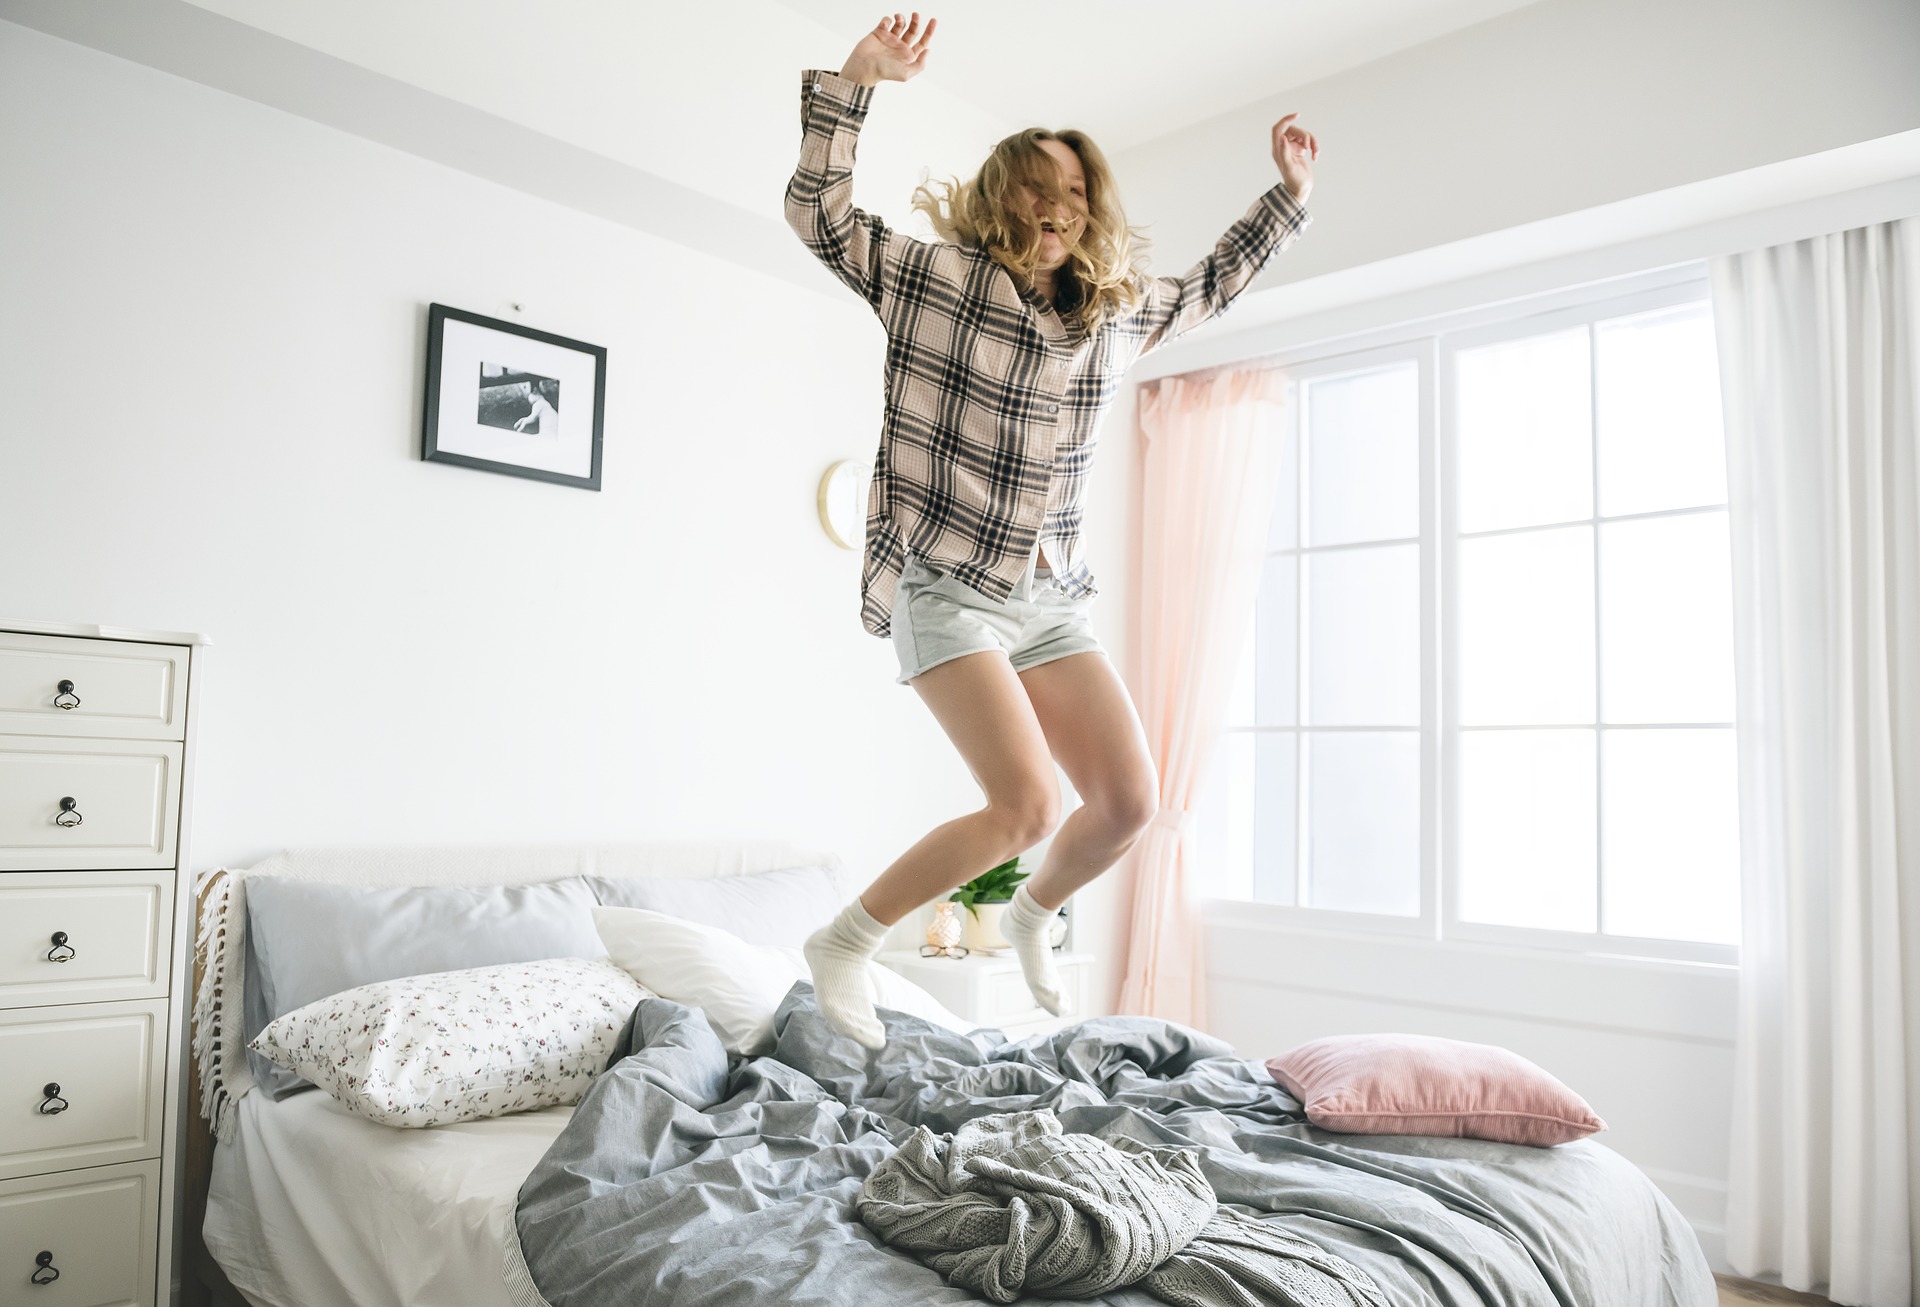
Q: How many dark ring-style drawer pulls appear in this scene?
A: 5